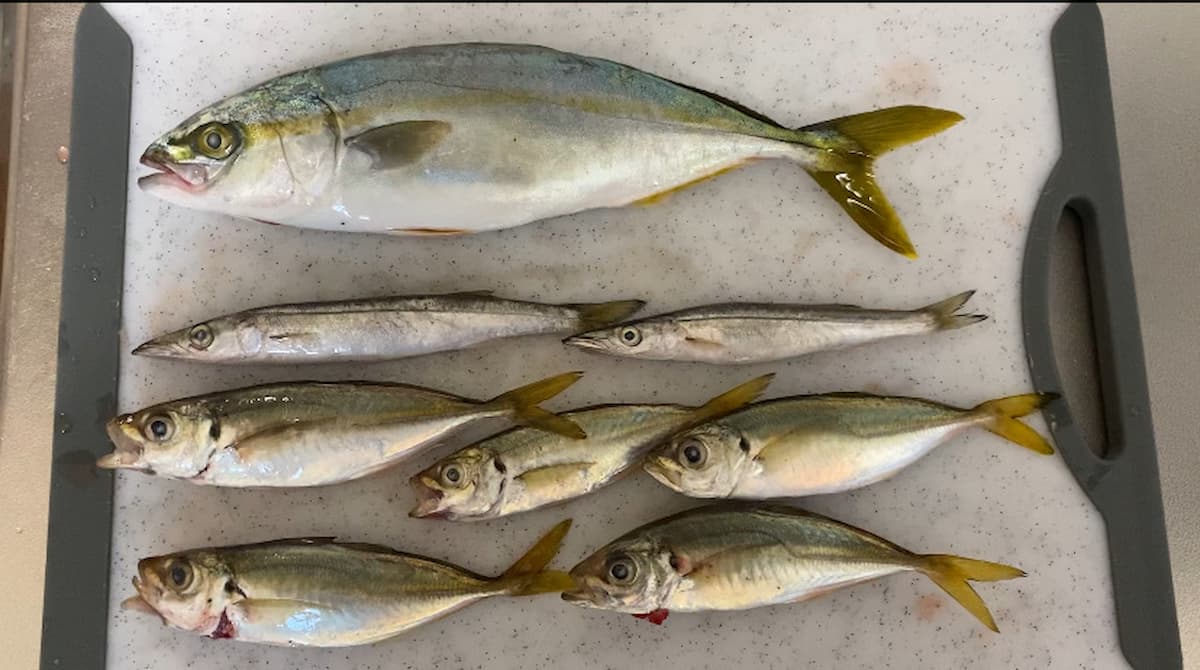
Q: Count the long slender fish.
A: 2